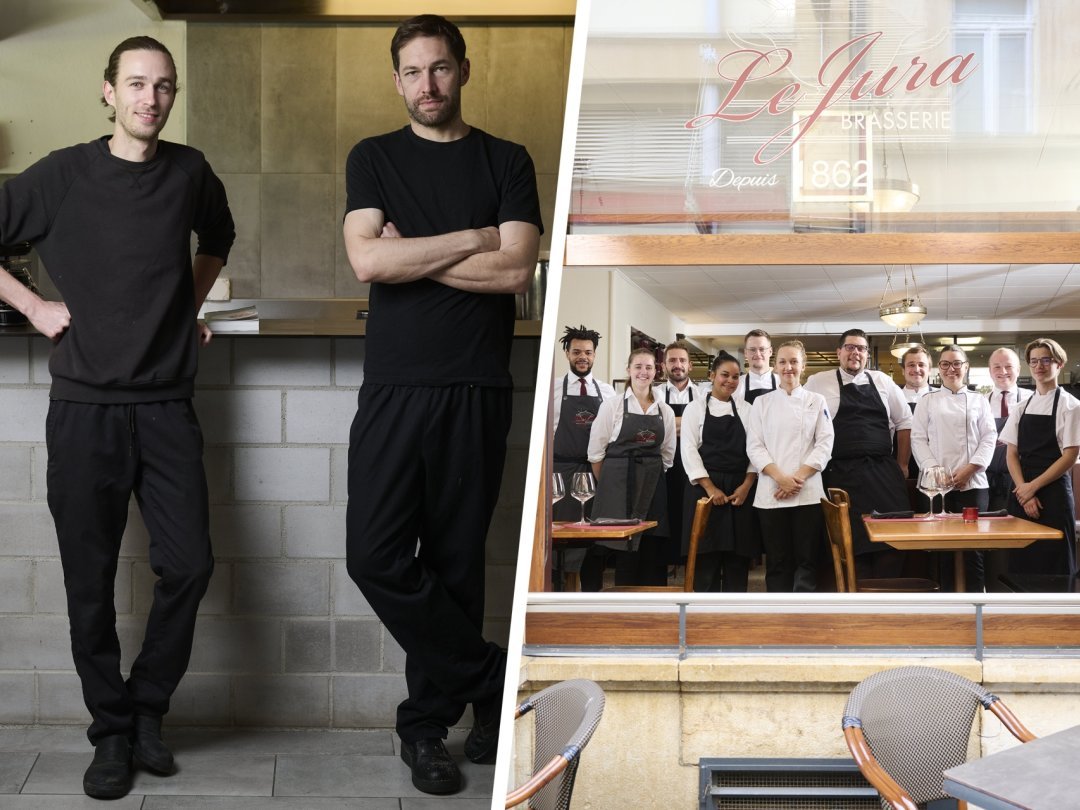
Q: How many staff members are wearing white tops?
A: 11